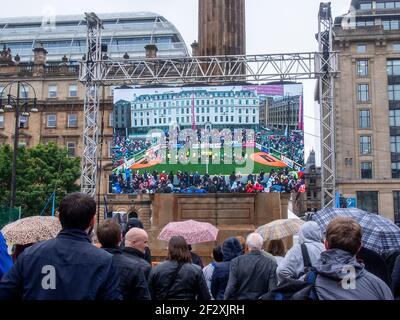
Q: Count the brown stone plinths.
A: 1